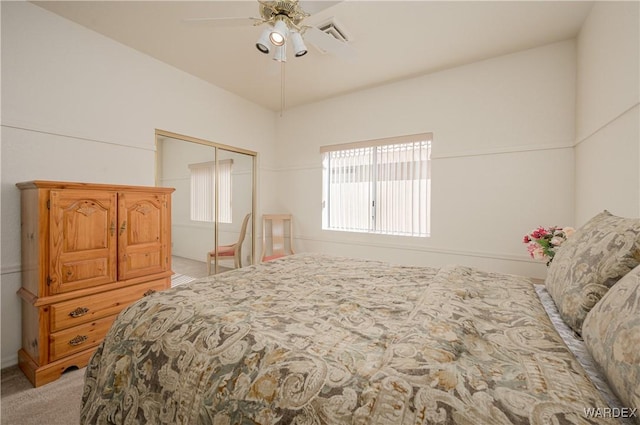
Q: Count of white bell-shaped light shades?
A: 4